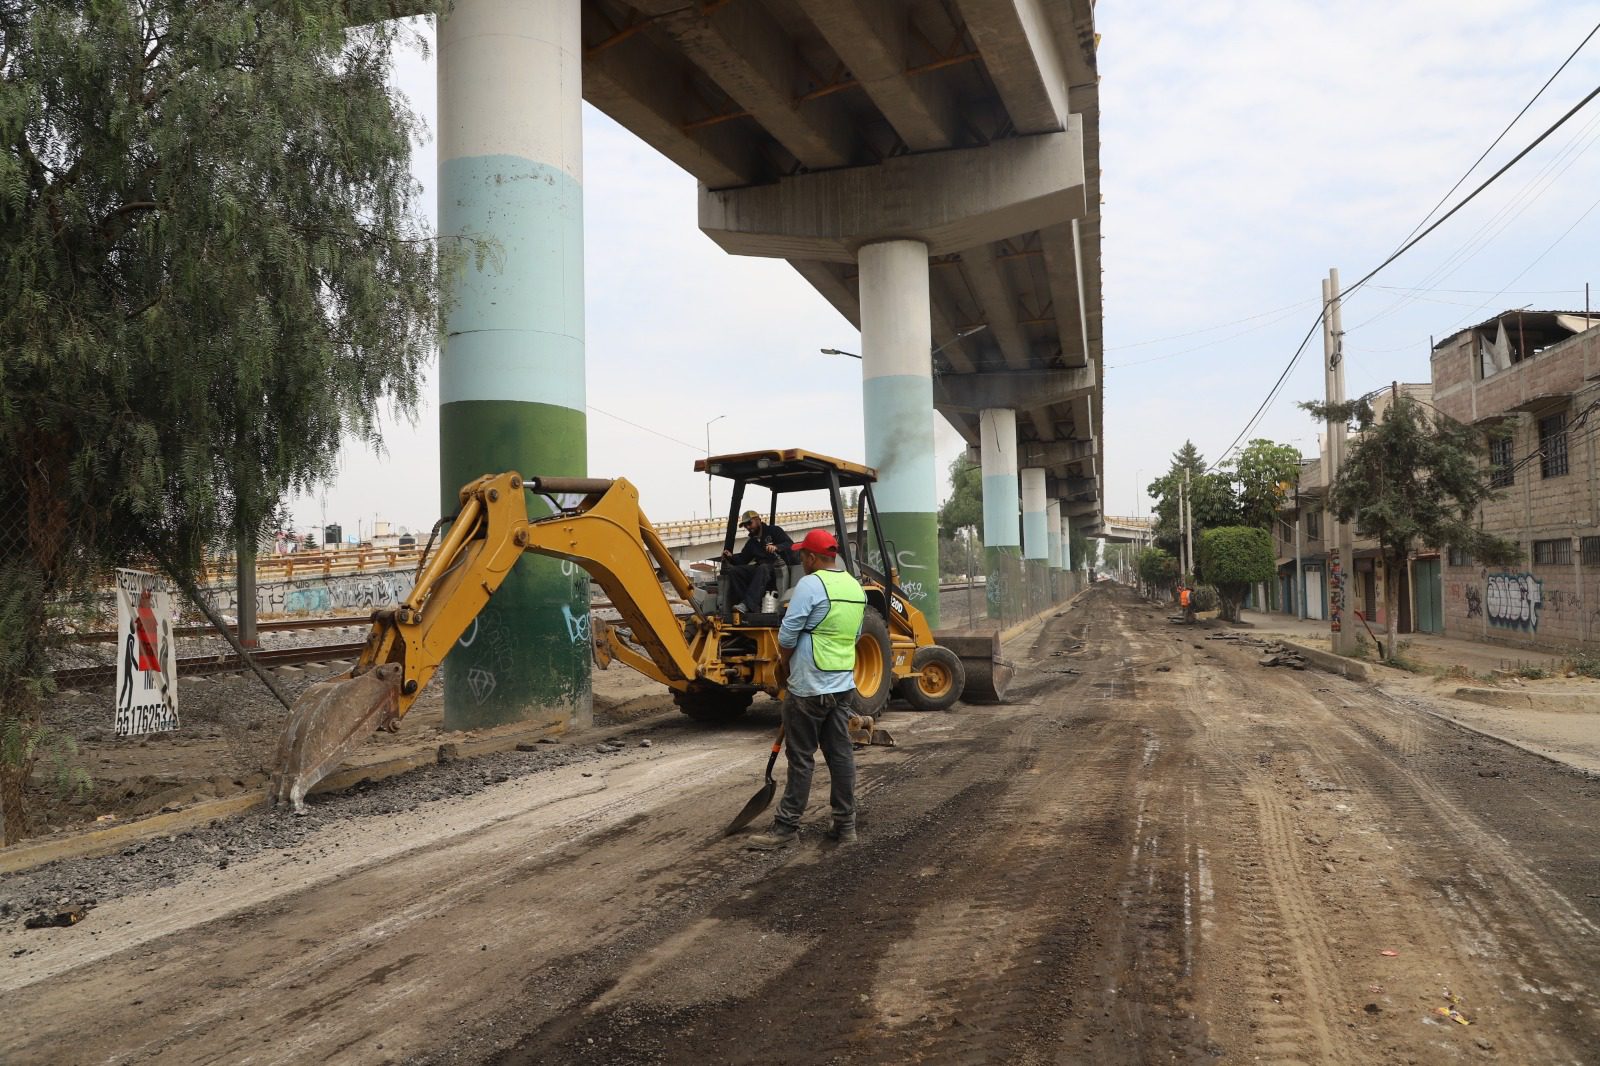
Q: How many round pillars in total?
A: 6